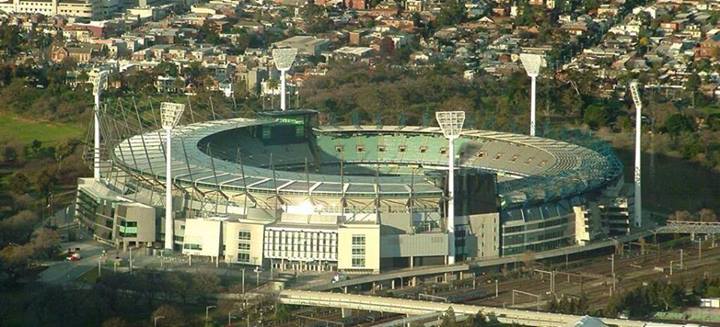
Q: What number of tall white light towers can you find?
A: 6